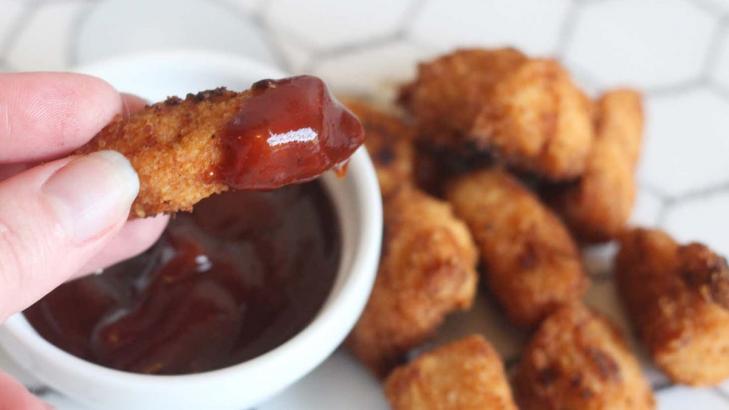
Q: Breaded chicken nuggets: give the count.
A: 9